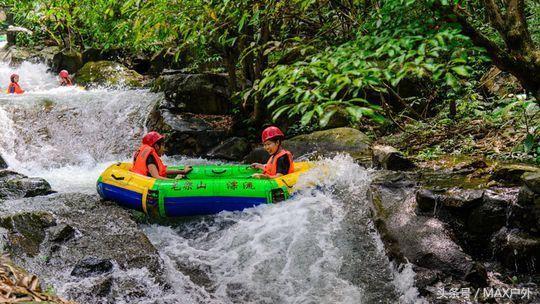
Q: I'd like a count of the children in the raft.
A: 2